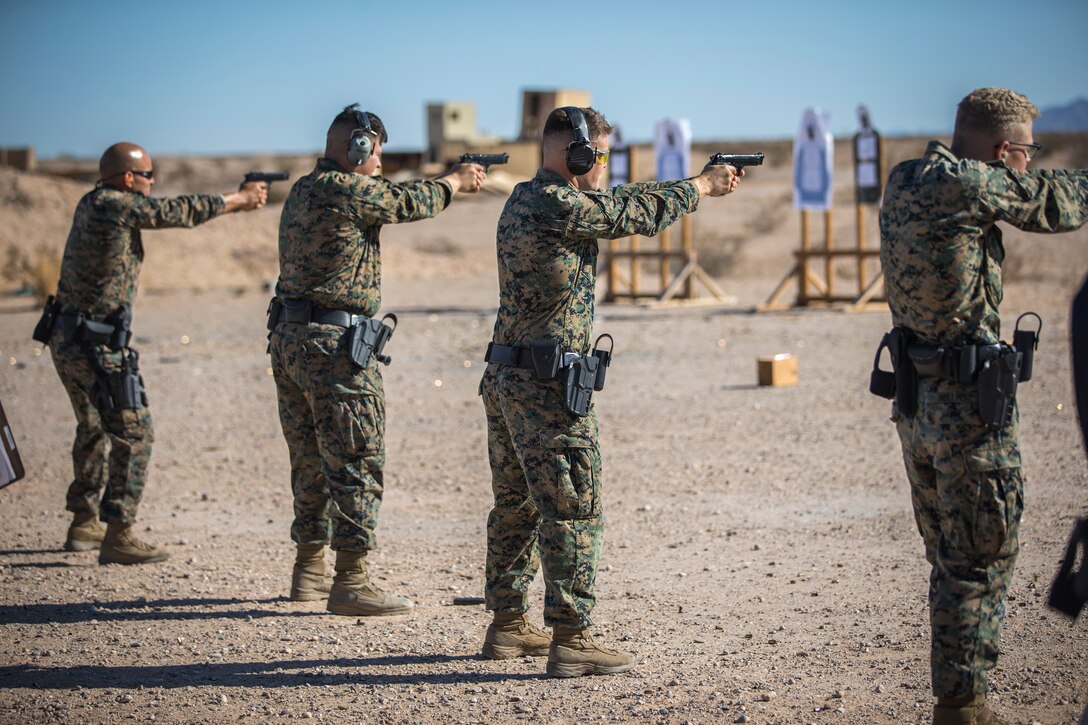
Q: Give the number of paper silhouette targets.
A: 4